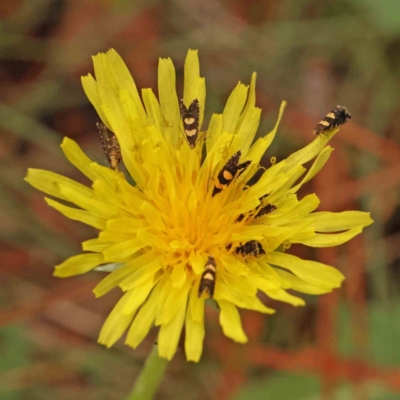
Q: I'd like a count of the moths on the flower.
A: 7